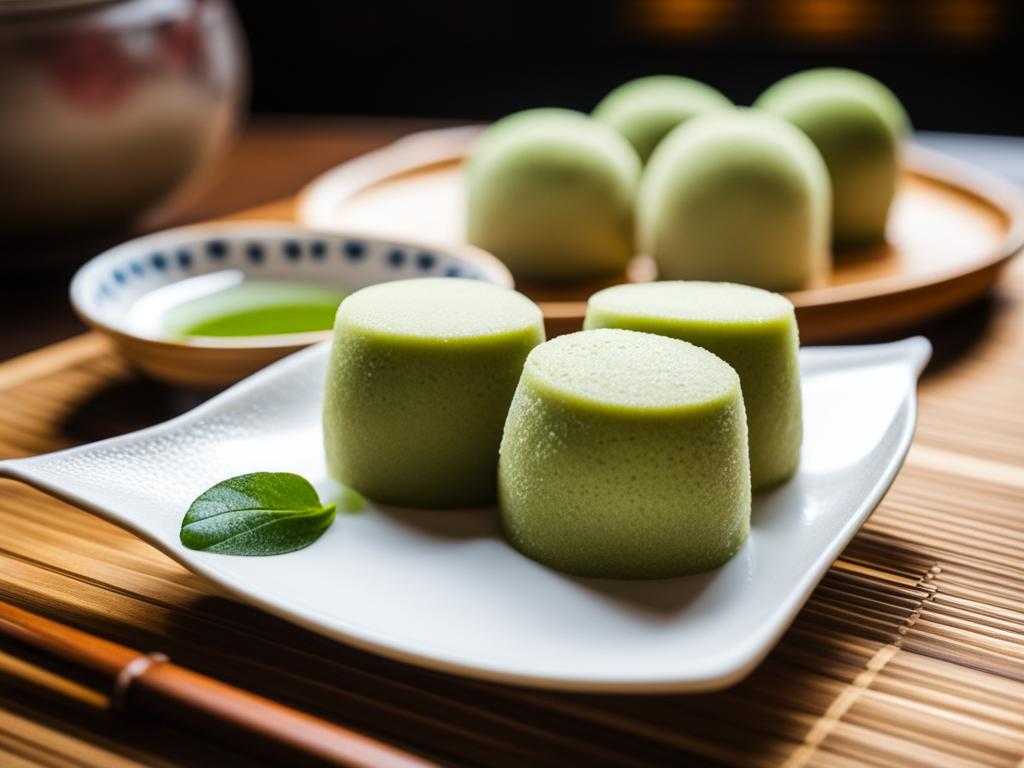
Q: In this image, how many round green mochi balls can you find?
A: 4